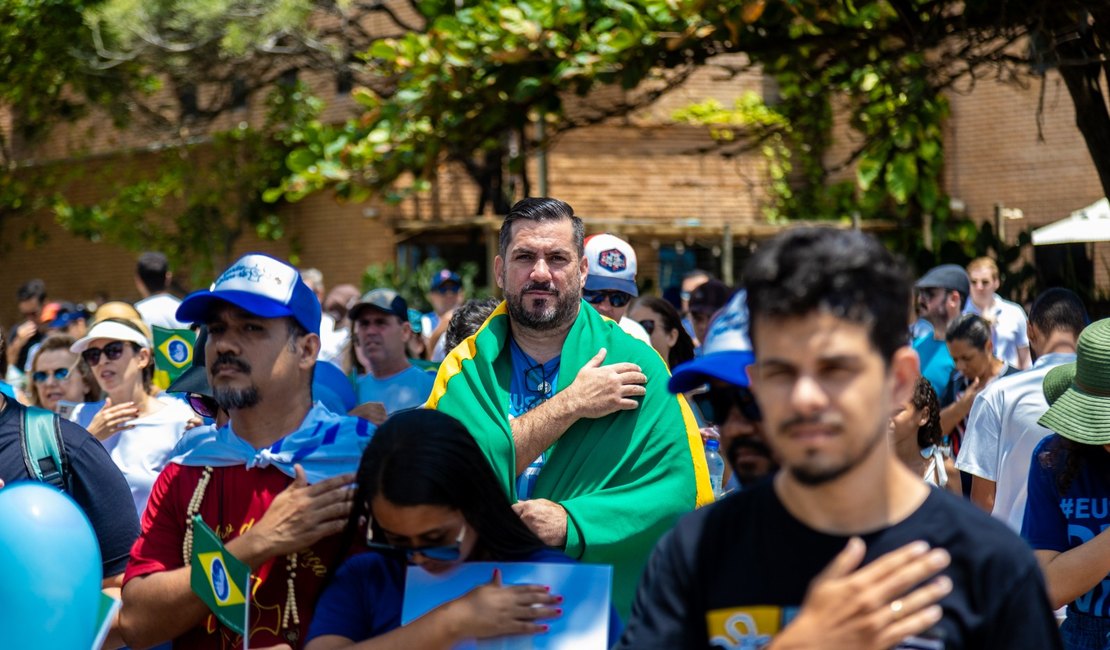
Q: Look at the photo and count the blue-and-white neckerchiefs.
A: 1